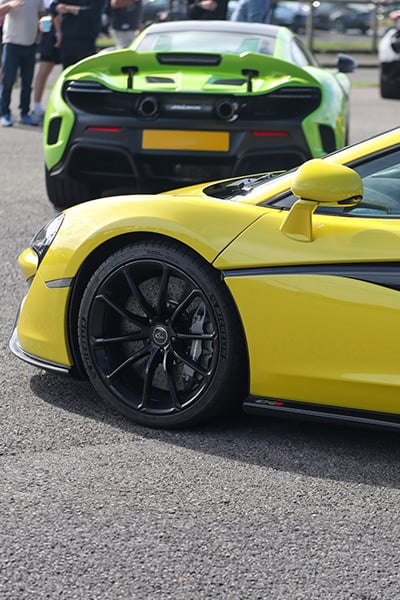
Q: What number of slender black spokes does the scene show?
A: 10